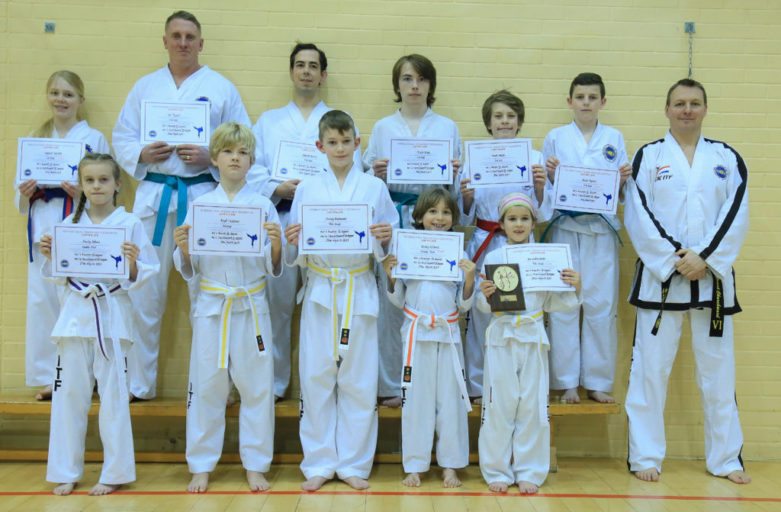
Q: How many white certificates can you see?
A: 11